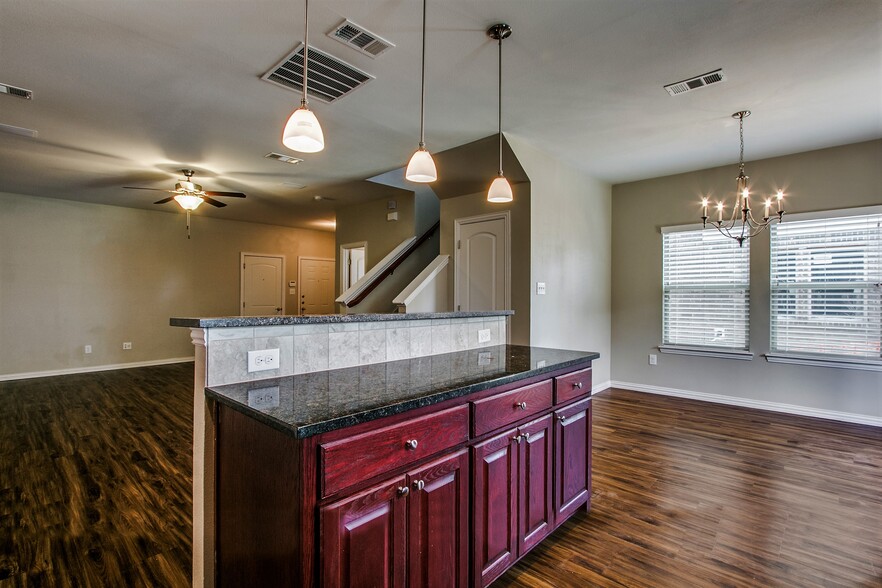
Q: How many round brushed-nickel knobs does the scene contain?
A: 8